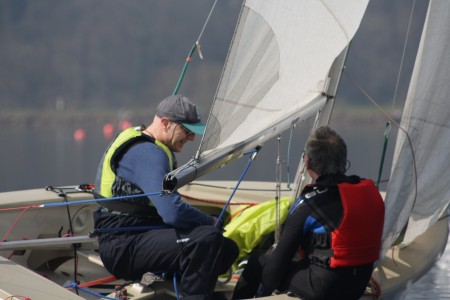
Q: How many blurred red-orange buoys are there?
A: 3